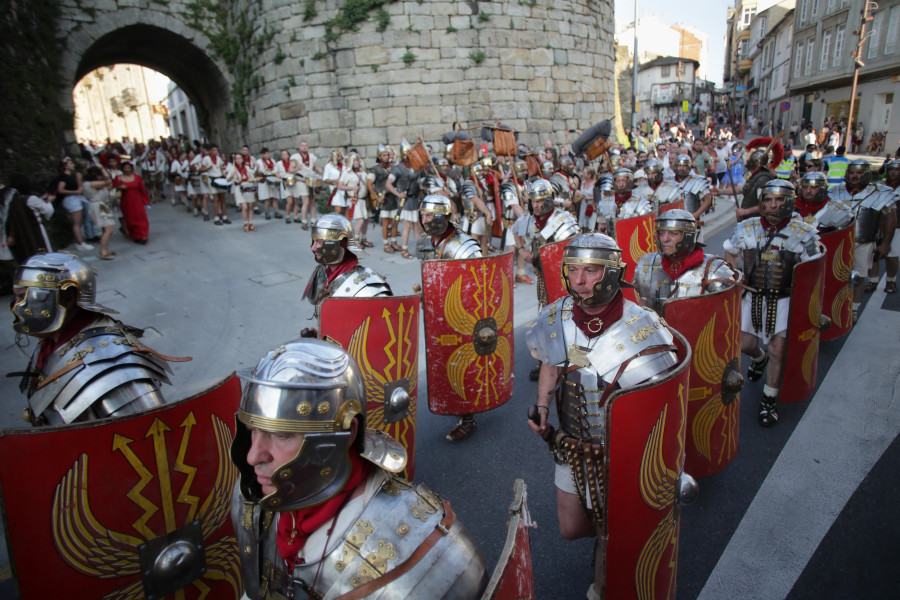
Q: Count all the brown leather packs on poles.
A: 5